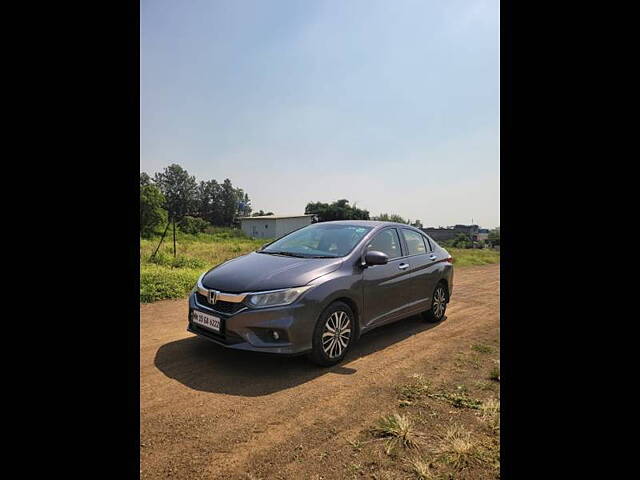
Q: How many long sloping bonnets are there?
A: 1